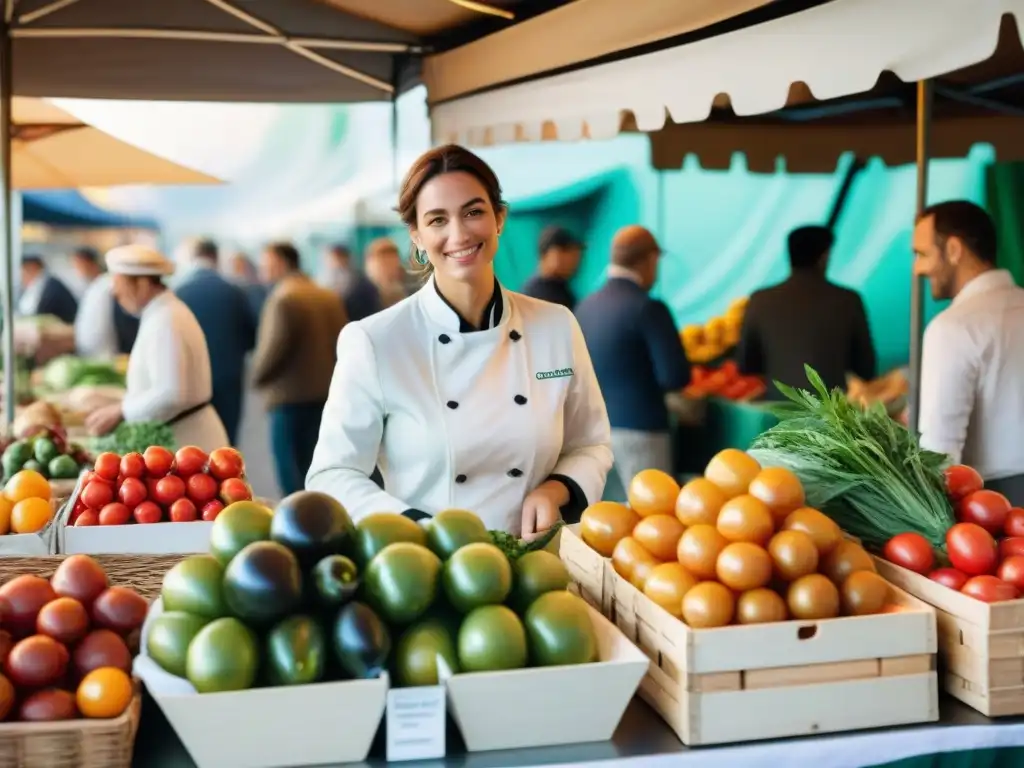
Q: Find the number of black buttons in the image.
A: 6